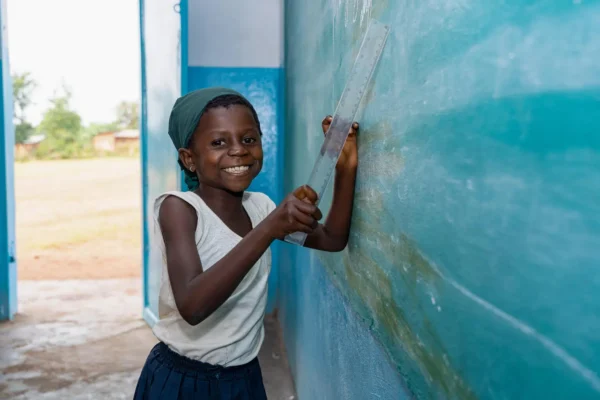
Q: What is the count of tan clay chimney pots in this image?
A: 0